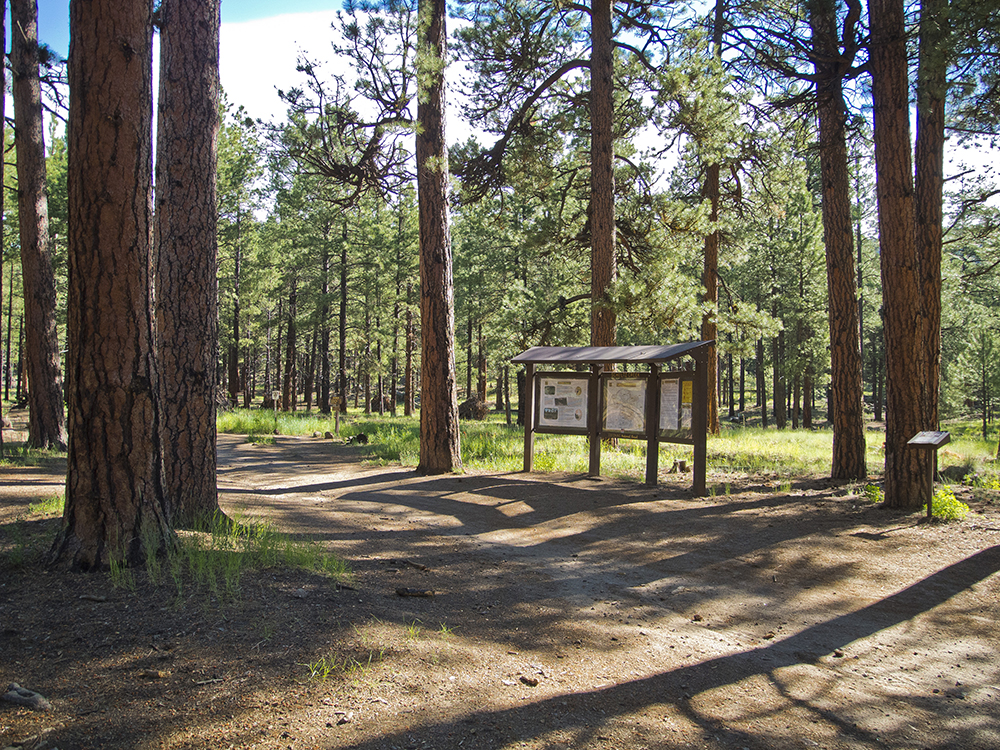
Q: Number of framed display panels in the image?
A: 3